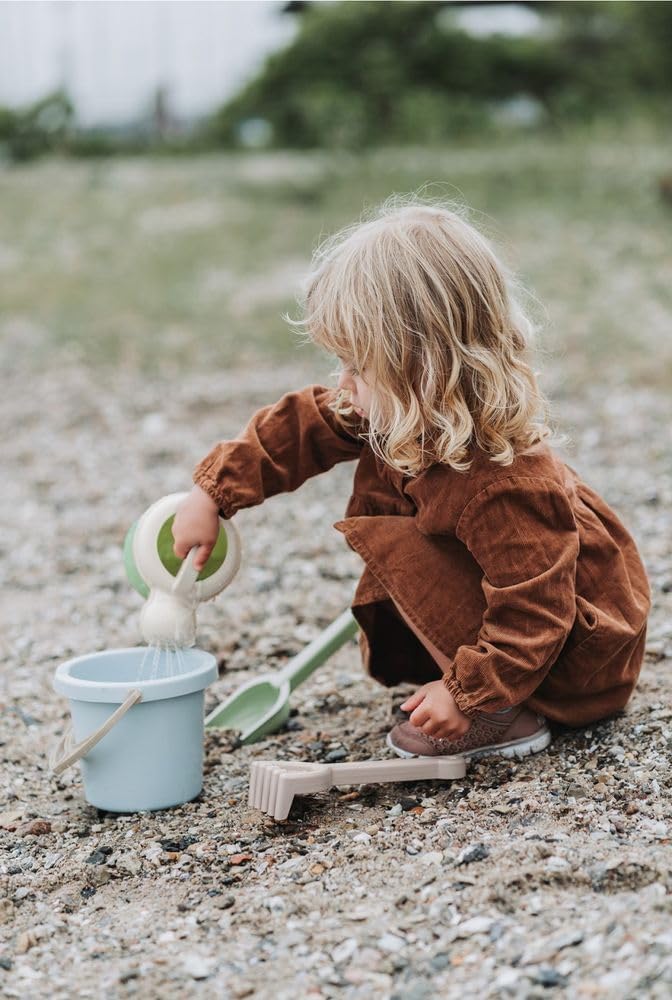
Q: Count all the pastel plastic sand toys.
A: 4